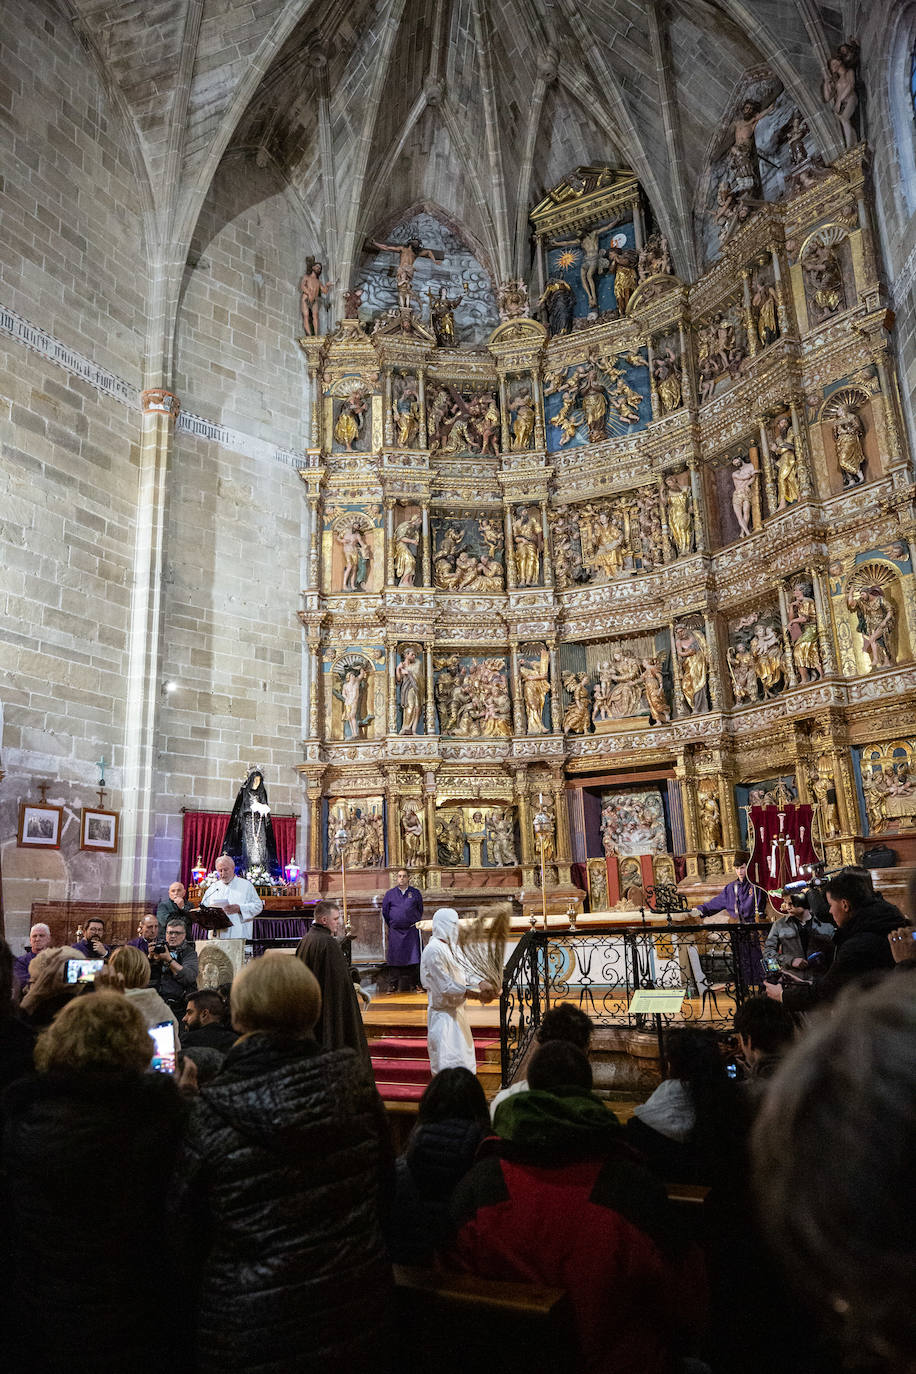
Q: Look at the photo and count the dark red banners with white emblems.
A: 1